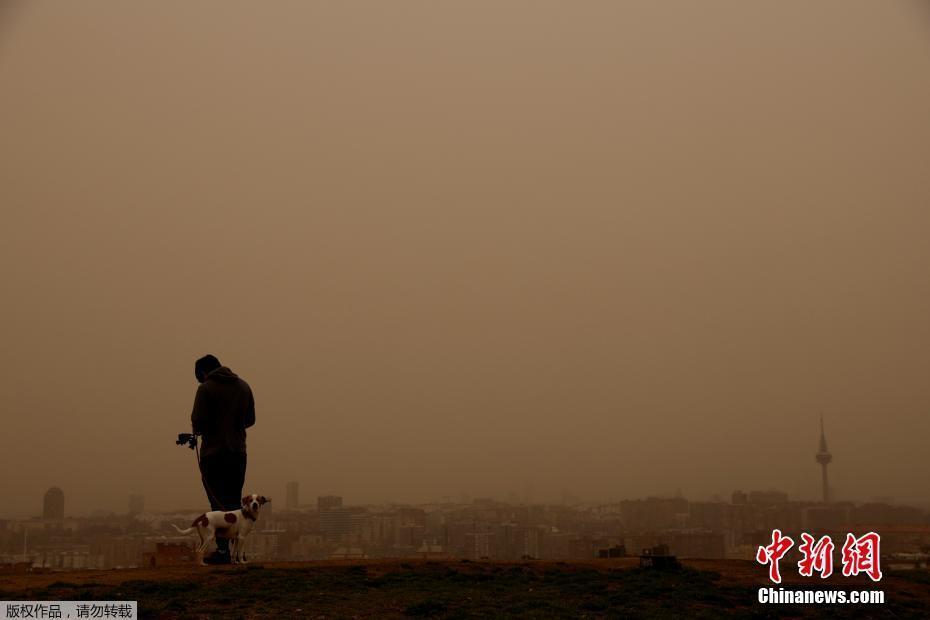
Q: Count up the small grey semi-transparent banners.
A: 1